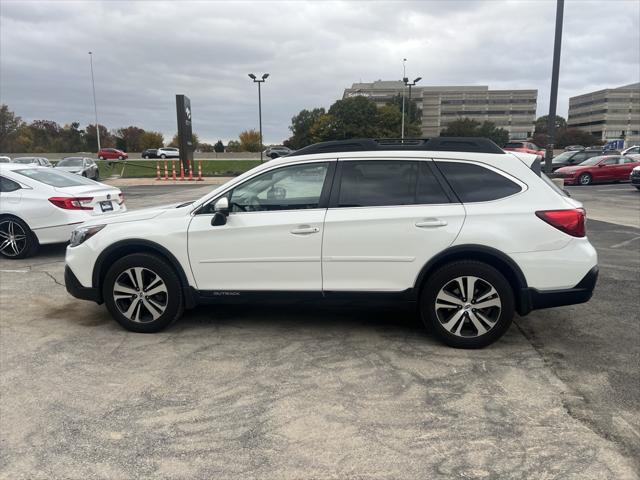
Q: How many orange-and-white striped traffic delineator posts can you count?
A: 6